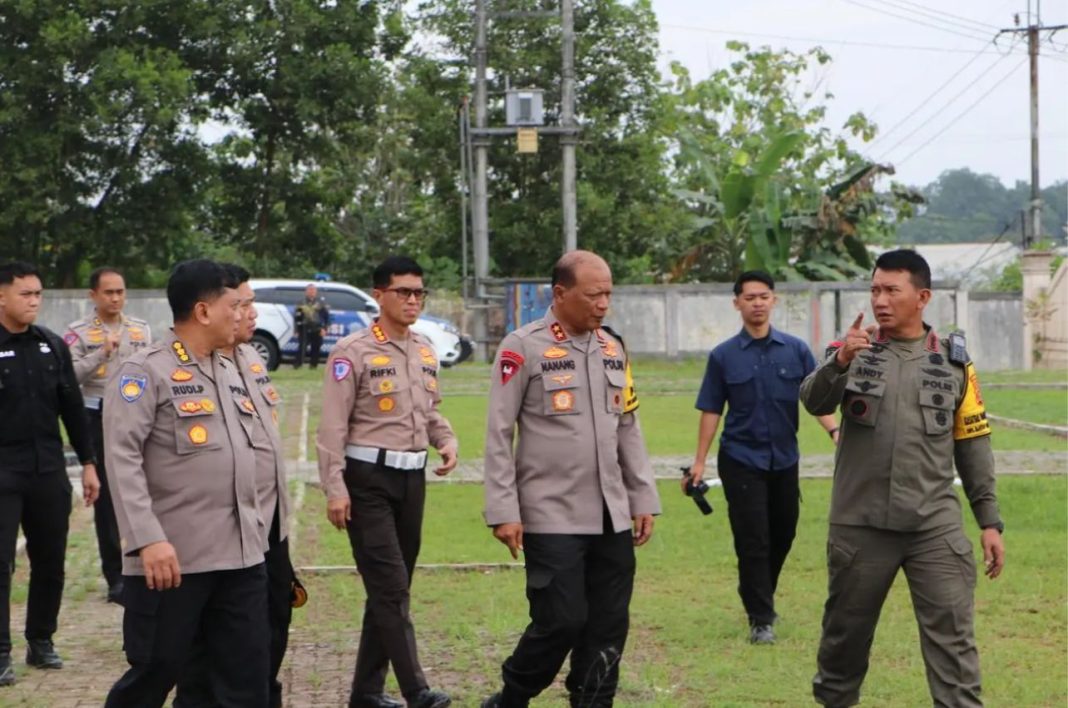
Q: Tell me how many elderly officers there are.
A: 1